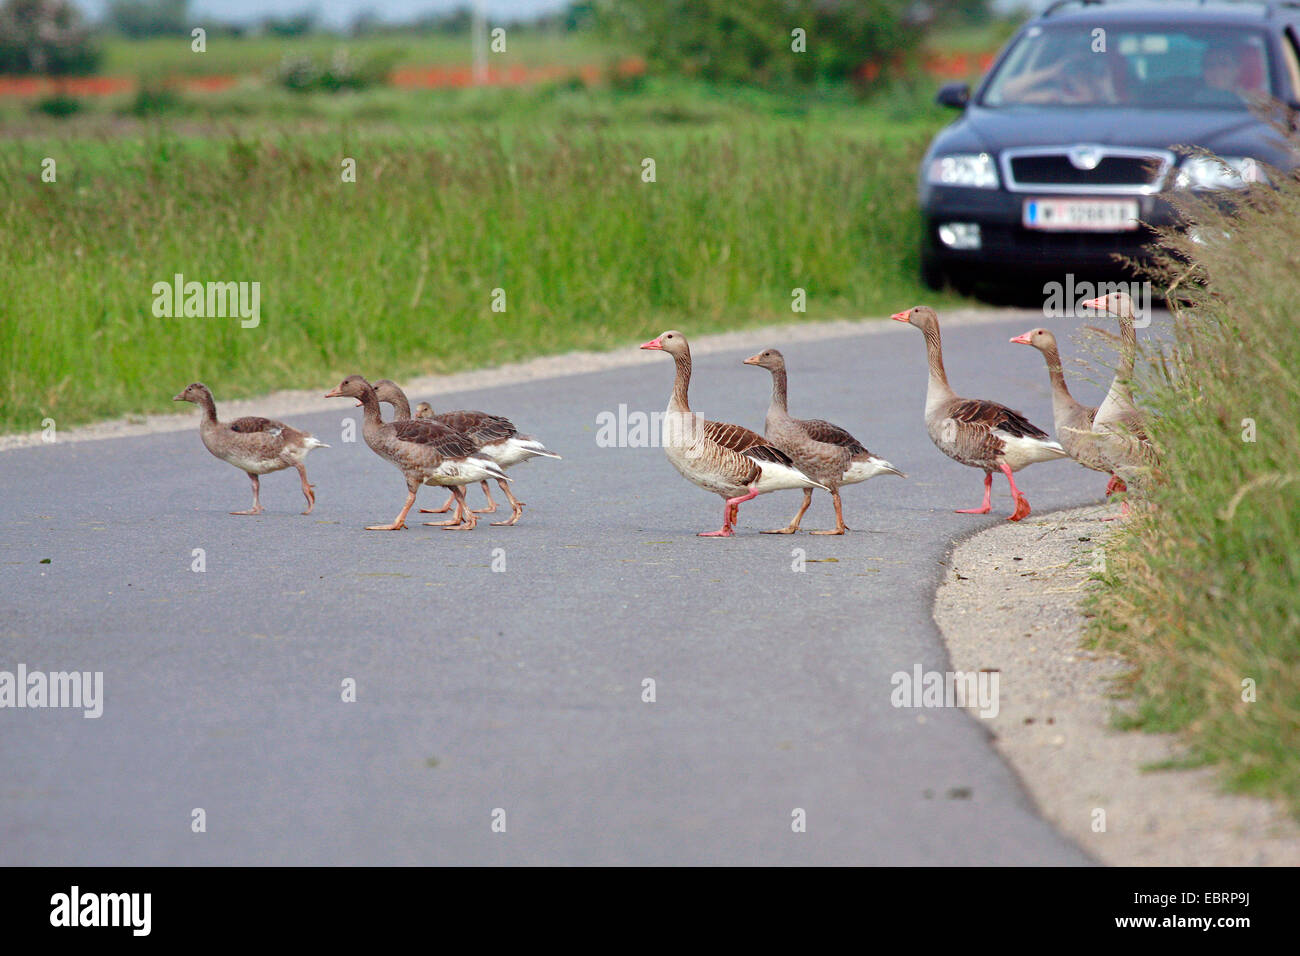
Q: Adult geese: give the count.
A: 4